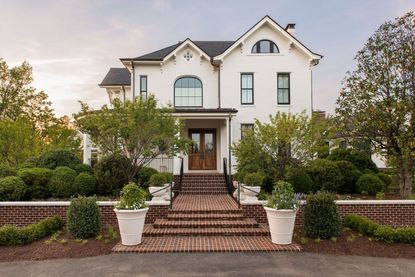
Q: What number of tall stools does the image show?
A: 0